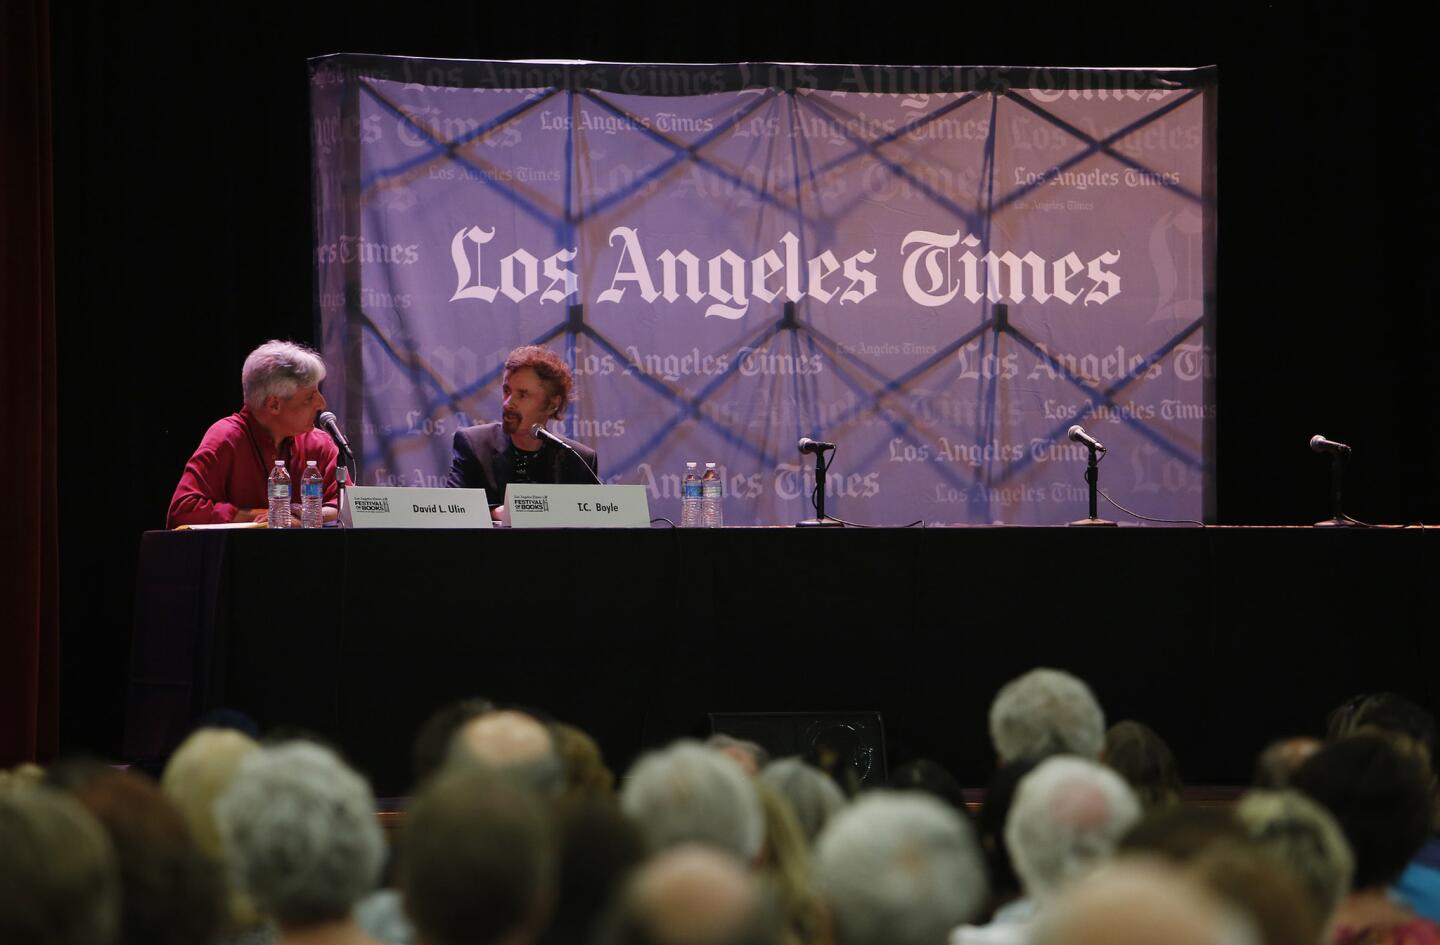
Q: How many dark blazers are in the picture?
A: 1